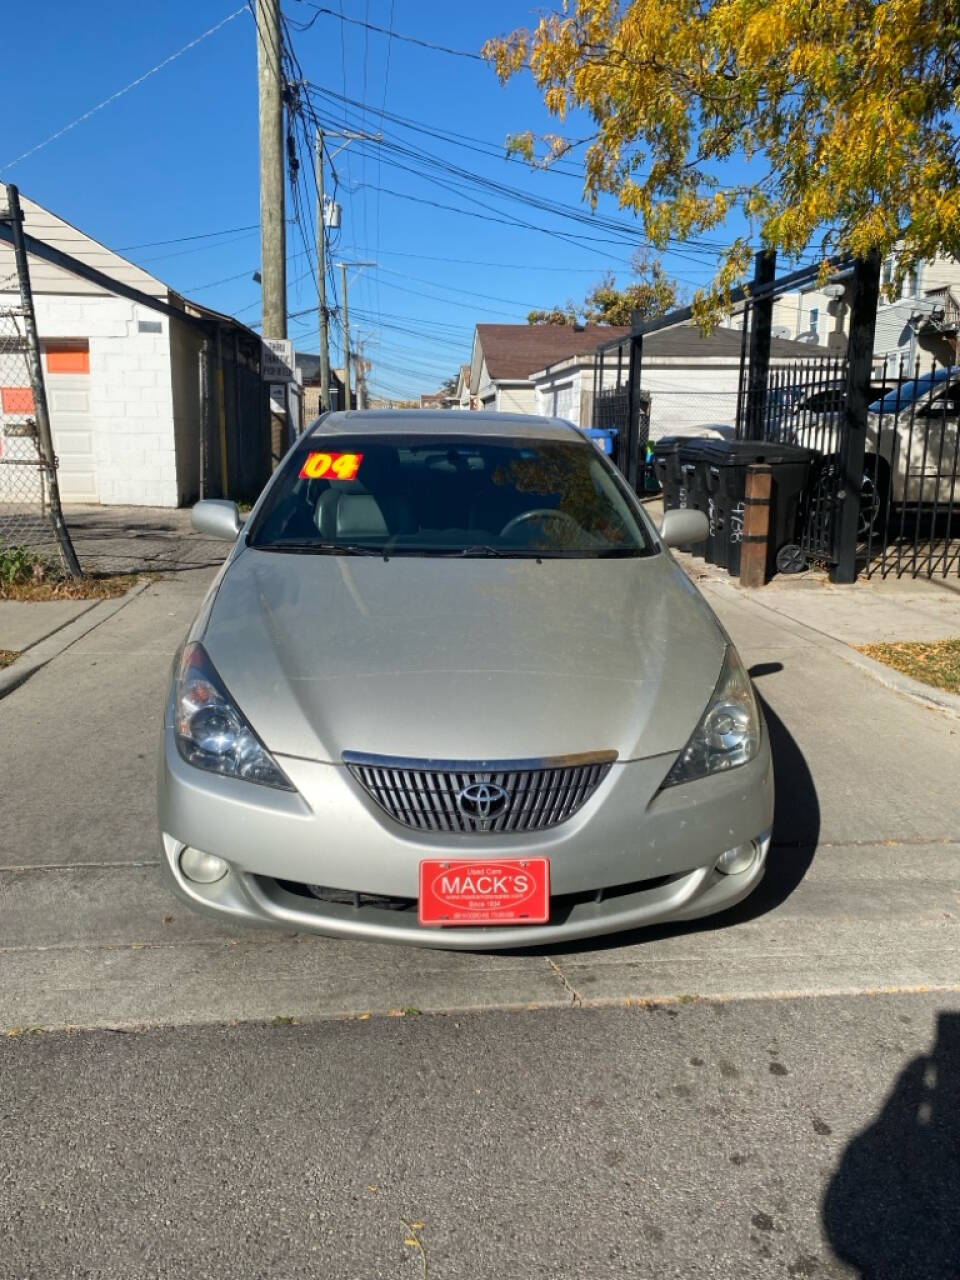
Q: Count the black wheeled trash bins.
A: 3